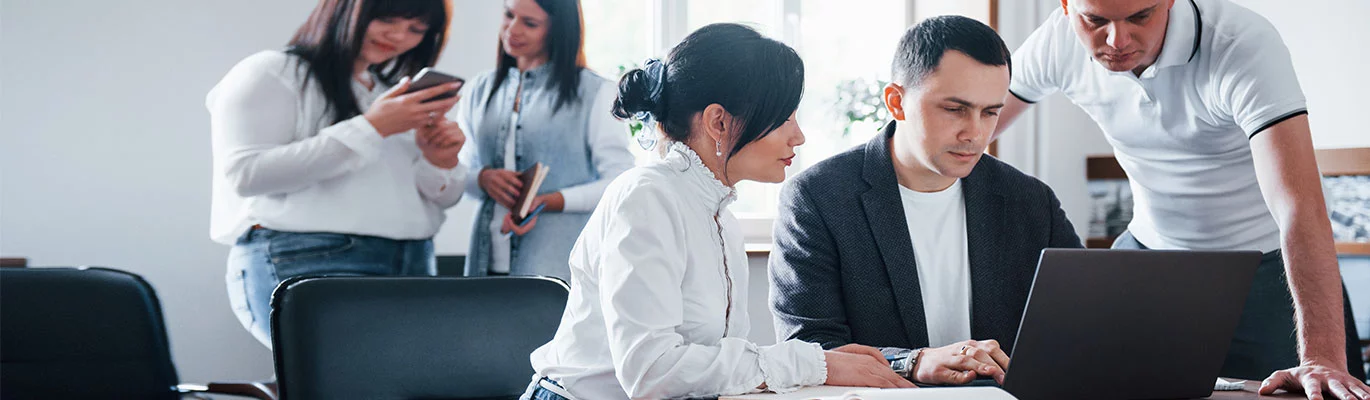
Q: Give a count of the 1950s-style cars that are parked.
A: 0